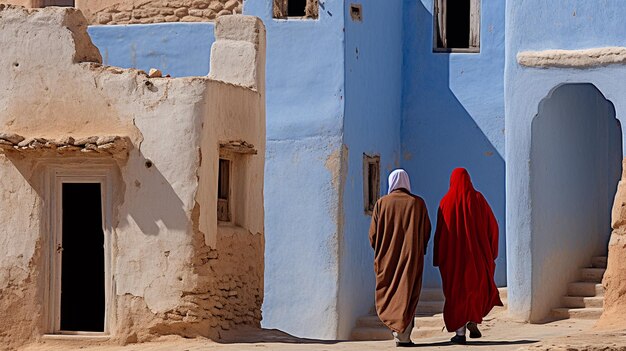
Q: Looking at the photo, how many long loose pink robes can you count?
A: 0